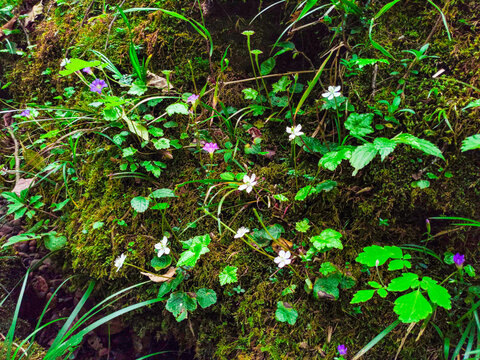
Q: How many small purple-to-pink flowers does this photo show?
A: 7